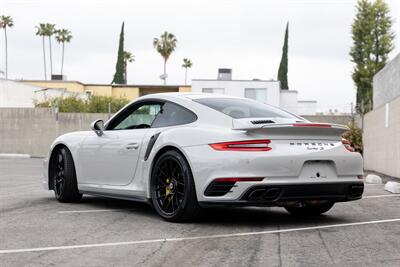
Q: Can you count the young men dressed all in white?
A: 0